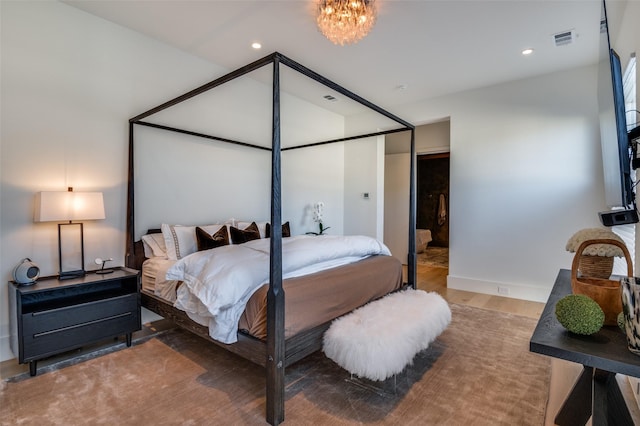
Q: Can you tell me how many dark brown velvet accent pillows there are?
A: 3